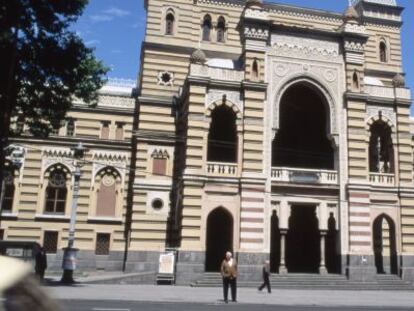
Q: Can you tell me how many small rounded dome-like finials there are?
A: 4